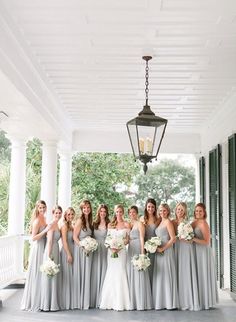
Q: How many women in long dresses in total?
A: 11